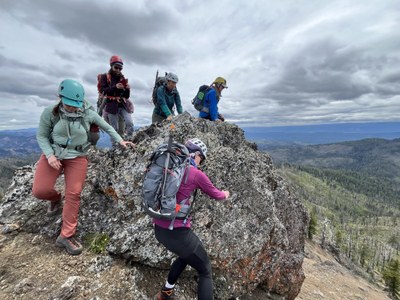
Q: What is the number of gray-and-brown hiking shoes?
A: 2